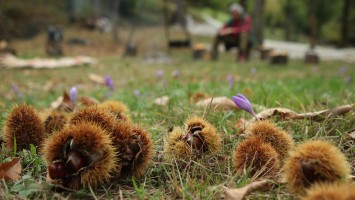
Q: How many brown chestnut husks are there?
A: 11